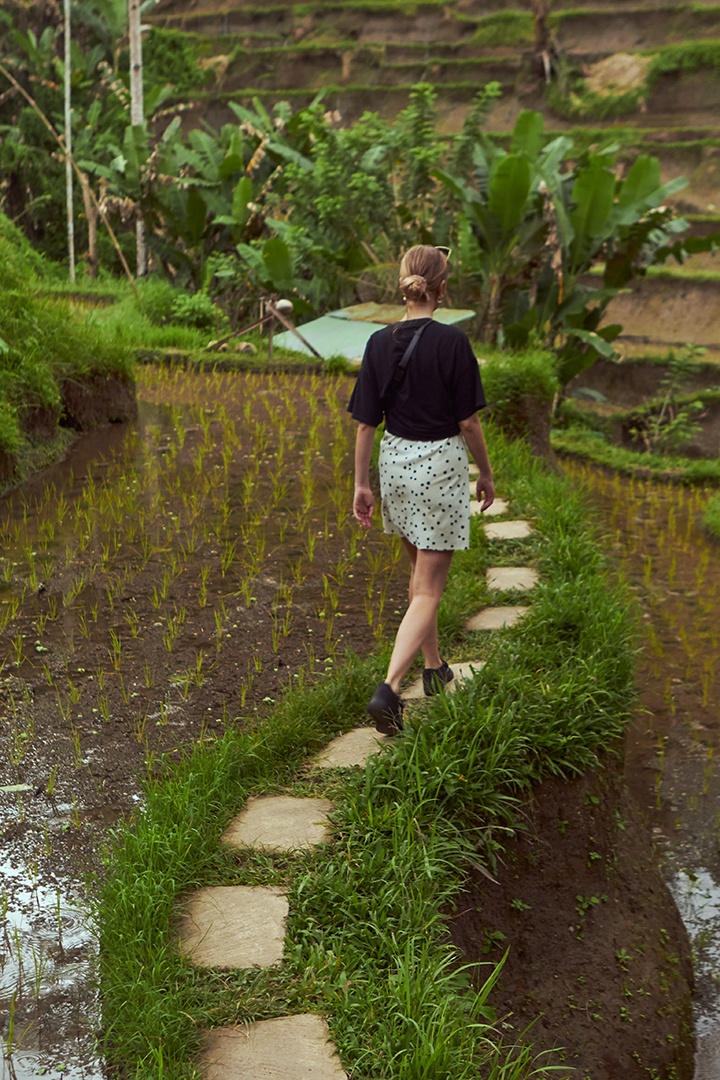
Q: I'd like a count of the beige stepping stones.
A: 11